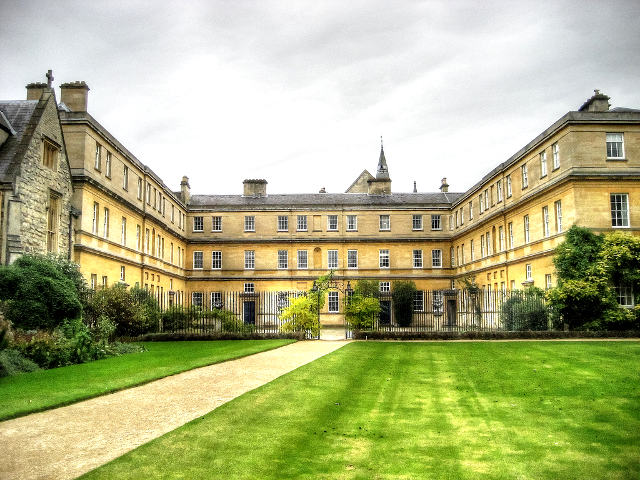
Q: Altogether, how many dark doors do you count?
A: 3